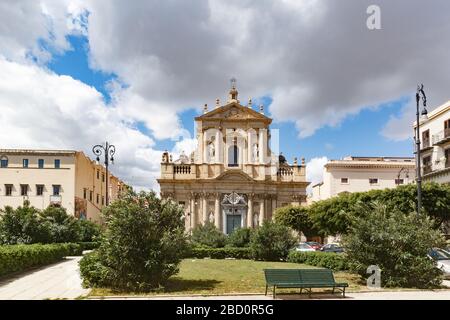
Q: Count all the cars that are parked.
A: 4